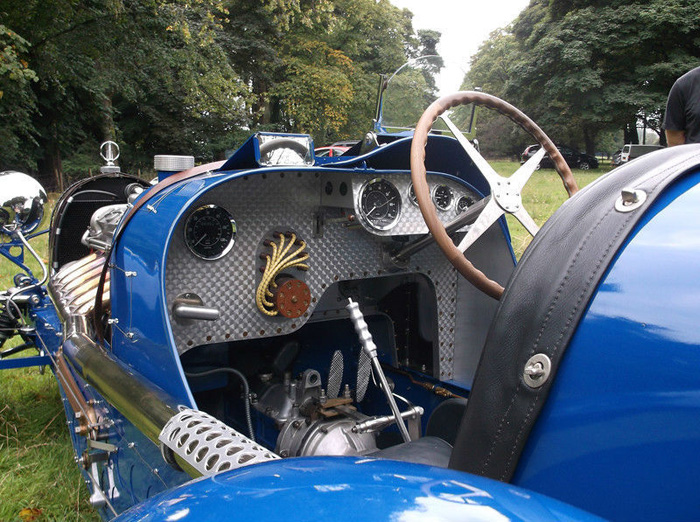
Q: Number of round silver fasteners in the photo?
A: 2